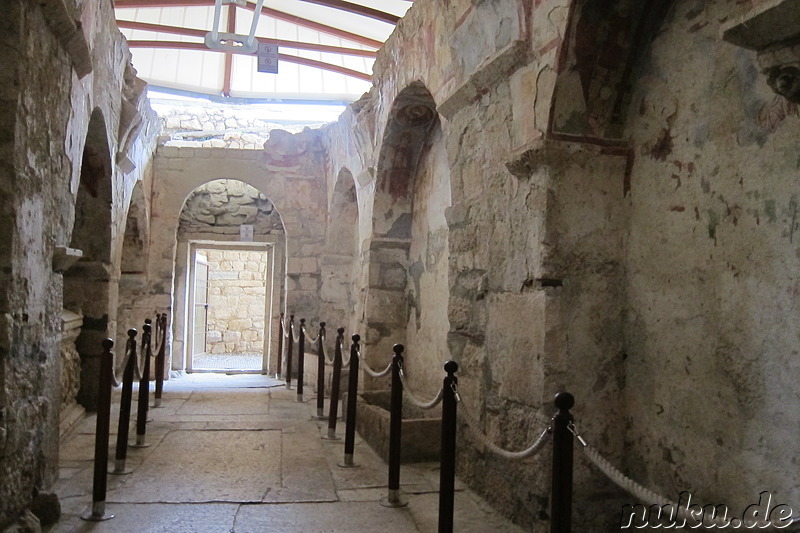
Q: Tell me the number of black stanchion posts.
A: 15